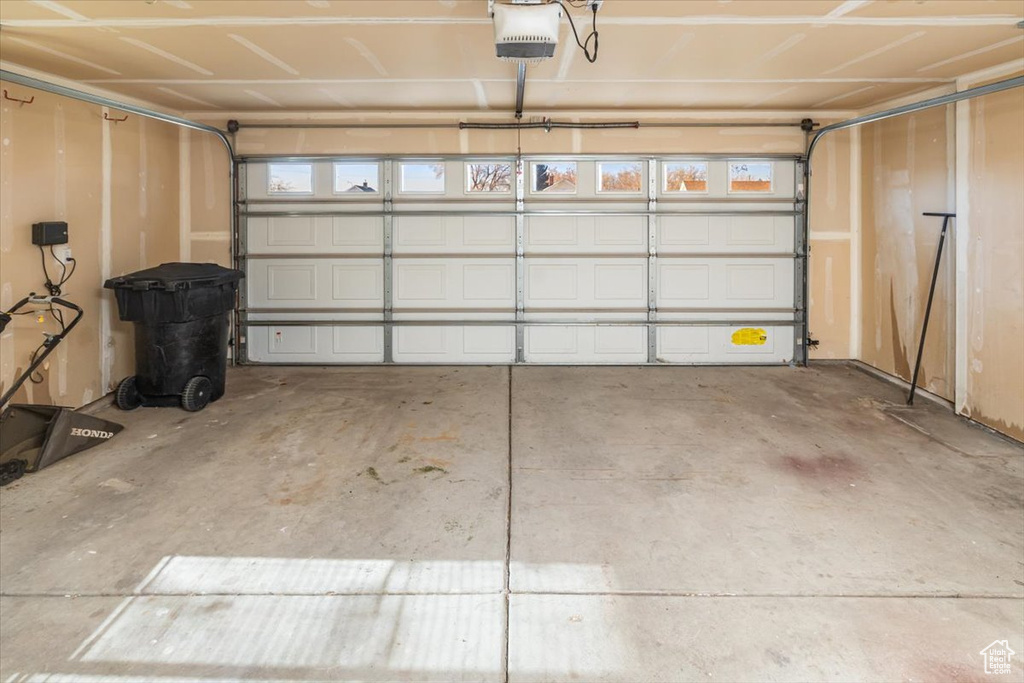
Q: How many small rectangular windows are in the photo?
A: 8